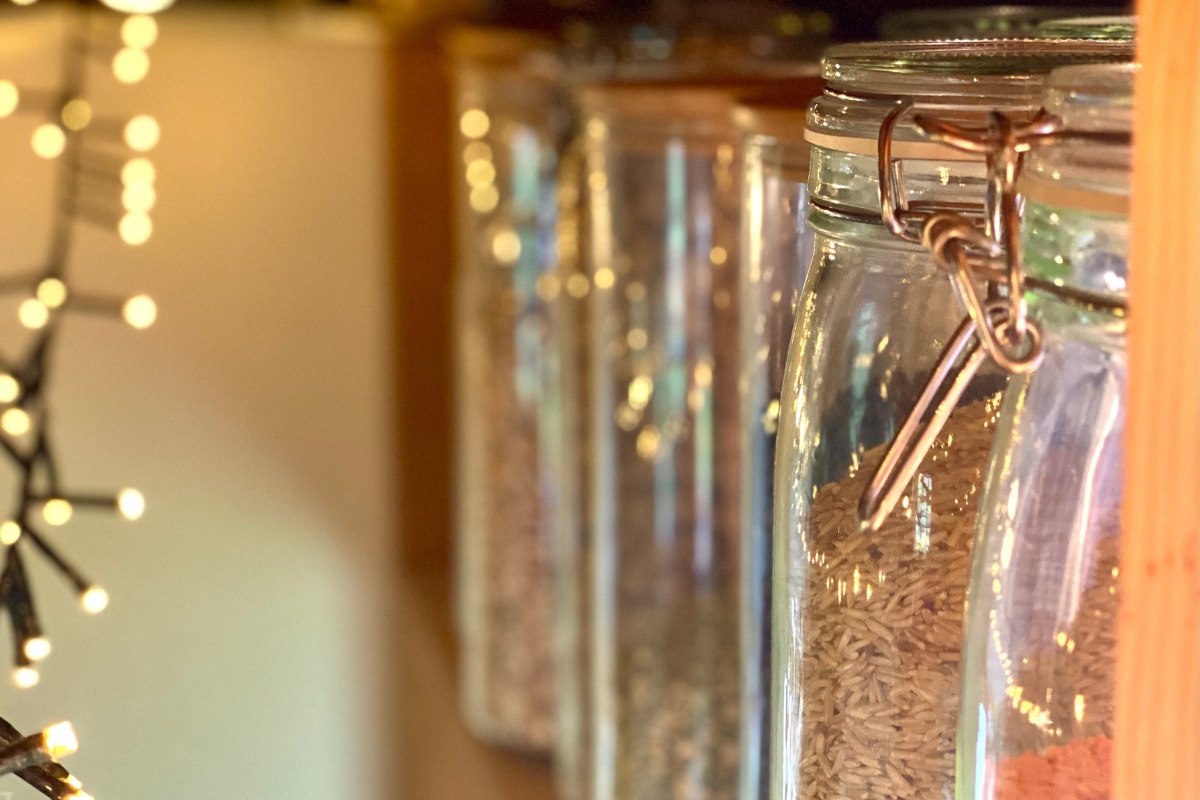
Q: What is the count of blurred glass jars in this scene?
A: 3